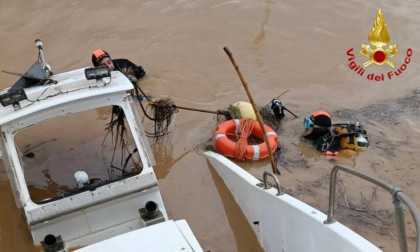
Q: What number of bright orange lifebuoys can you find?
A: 1